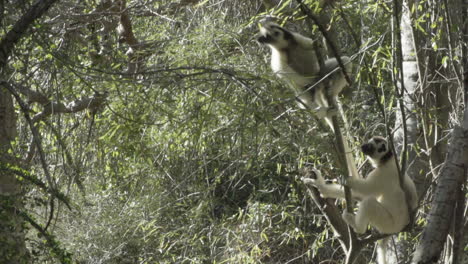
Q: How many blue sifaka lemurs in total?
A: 0